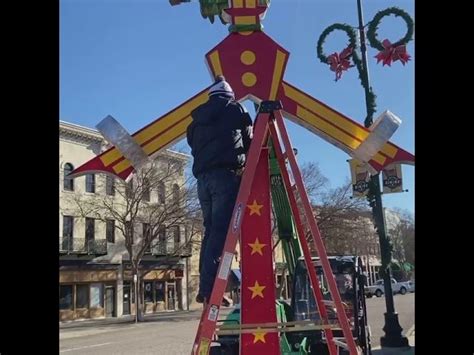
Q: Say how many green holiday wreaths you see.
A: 2